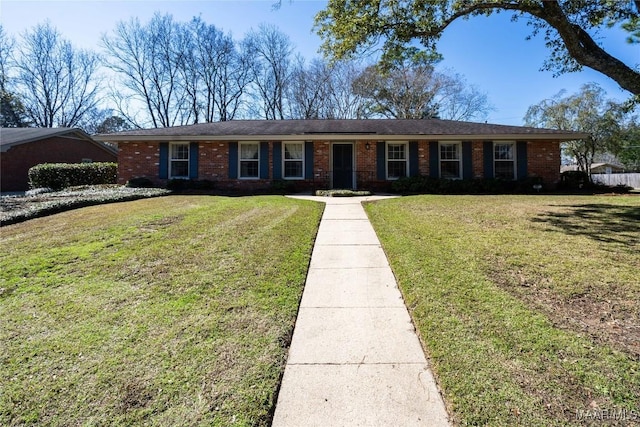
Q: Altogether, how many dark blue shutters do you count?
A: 12